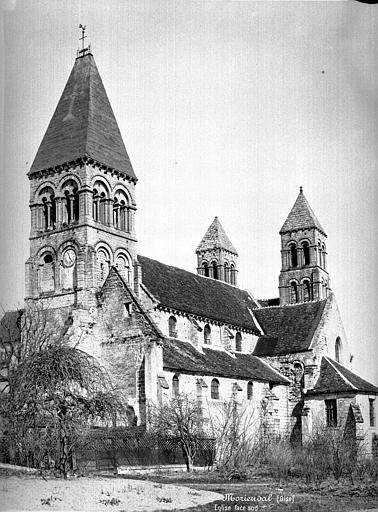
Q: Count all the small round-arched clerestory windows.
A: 3